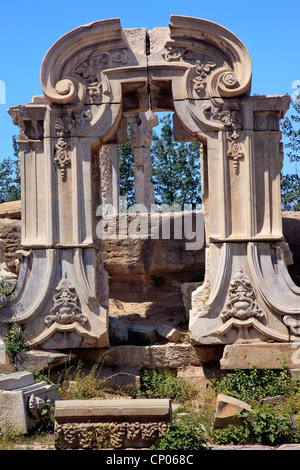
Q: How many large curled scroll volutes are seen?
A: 2